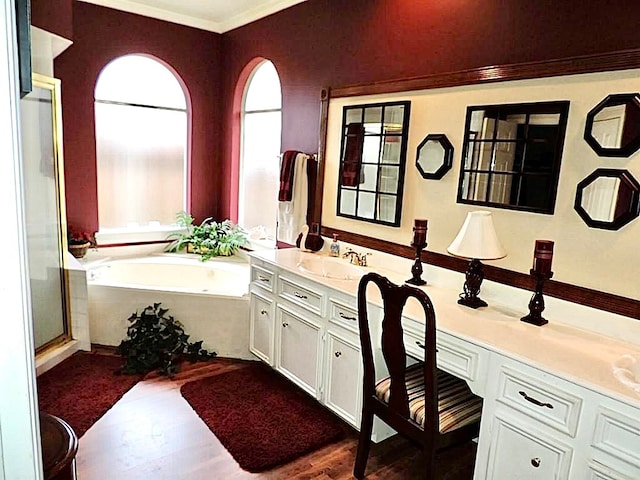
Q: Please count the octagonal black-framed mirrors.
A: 3